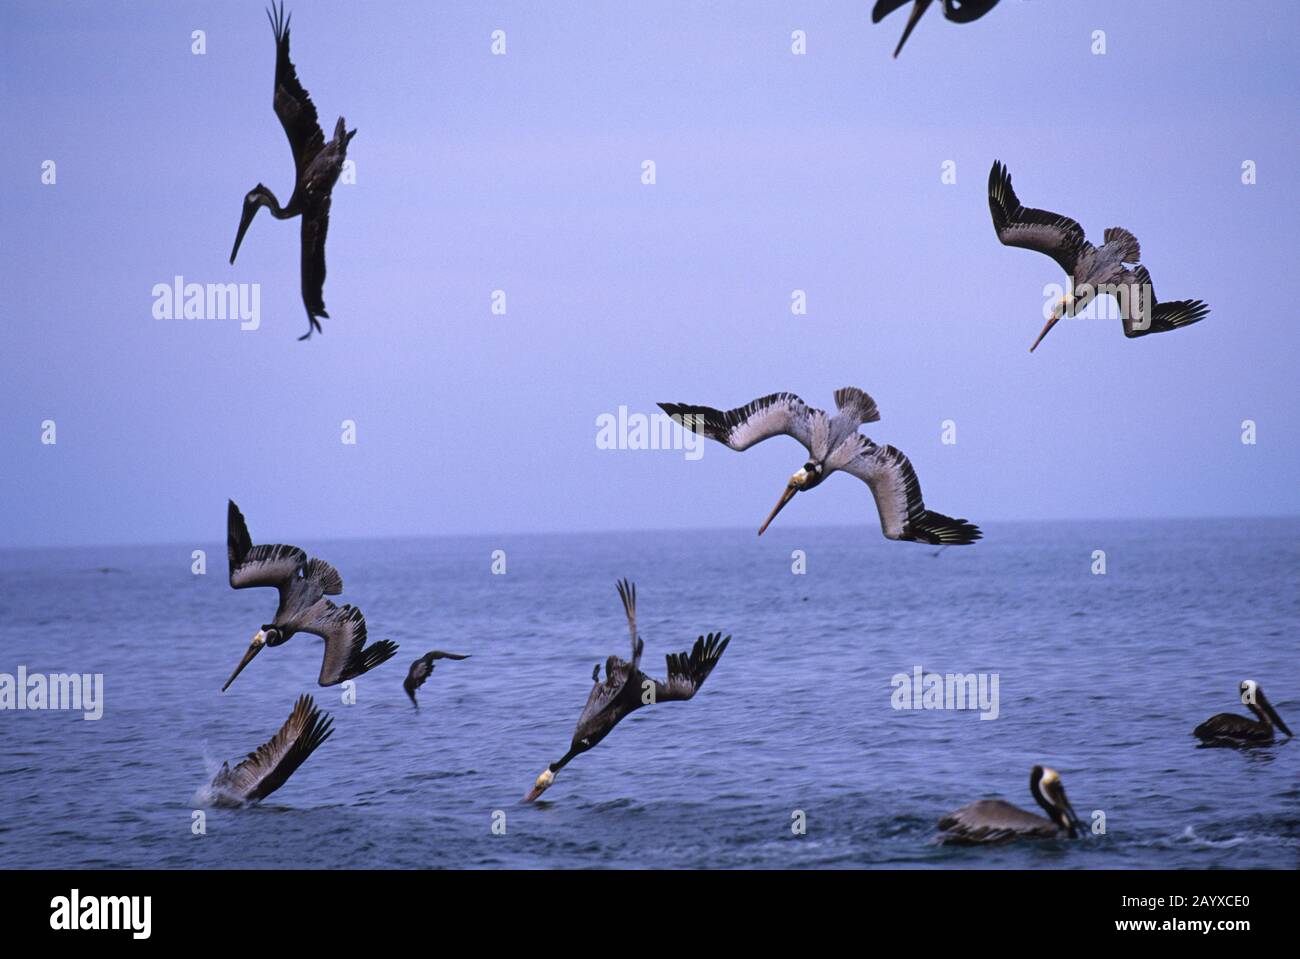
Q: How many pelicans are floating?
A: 2